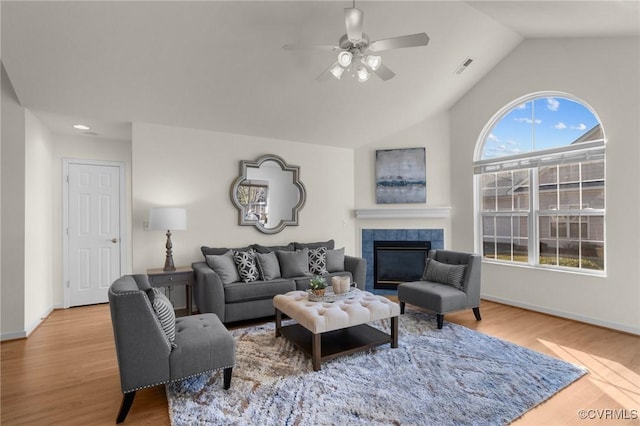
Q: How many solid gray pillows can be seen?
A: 4